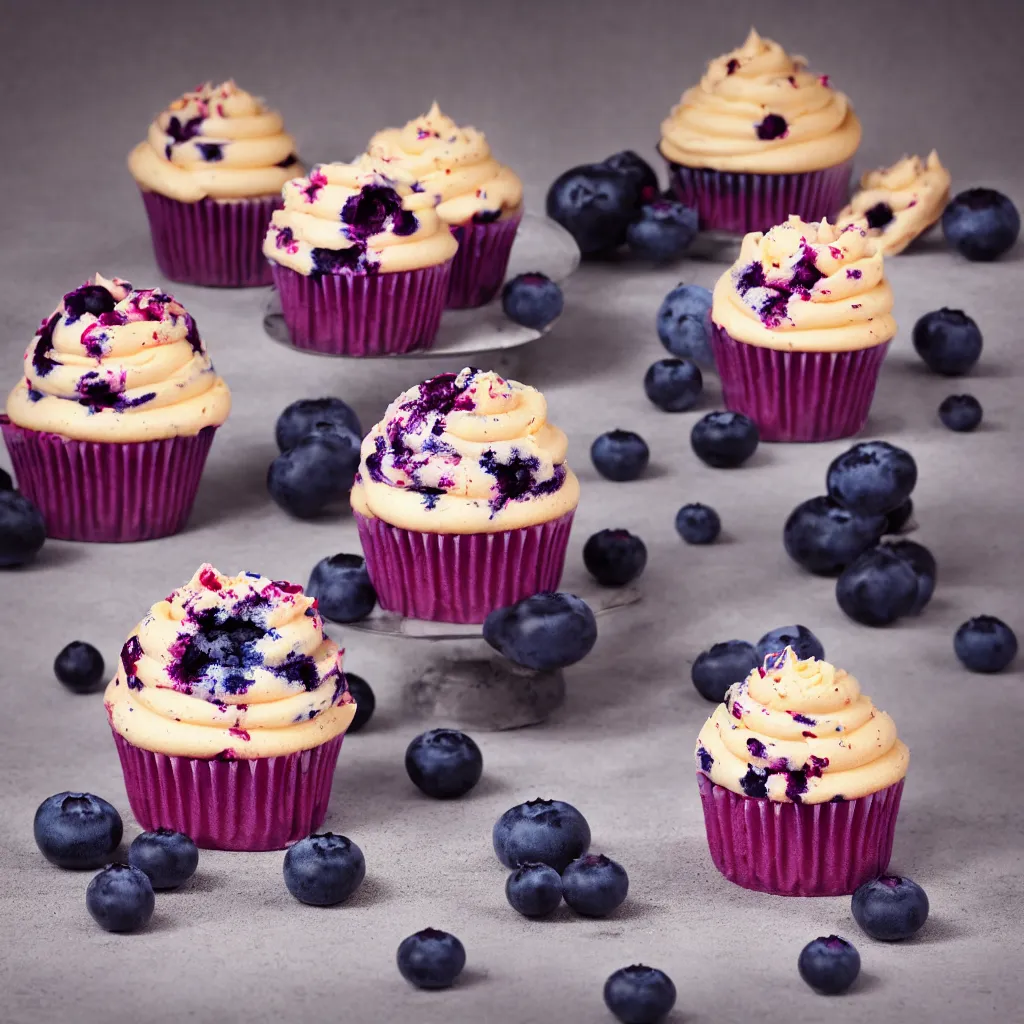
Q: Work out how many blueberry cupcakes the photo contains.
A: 9